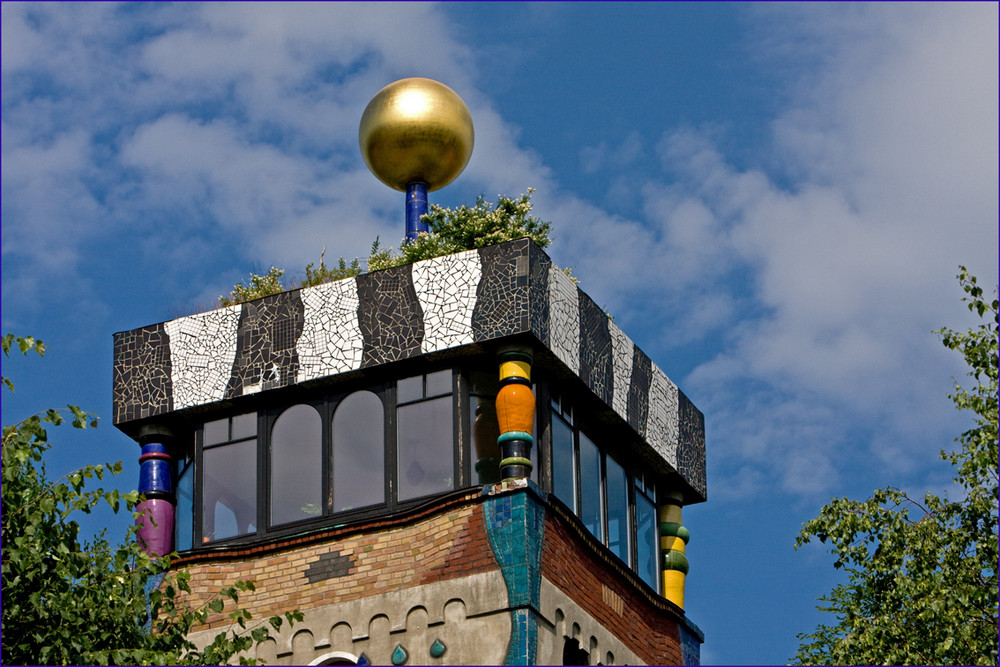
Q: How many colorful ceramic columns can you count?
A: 3